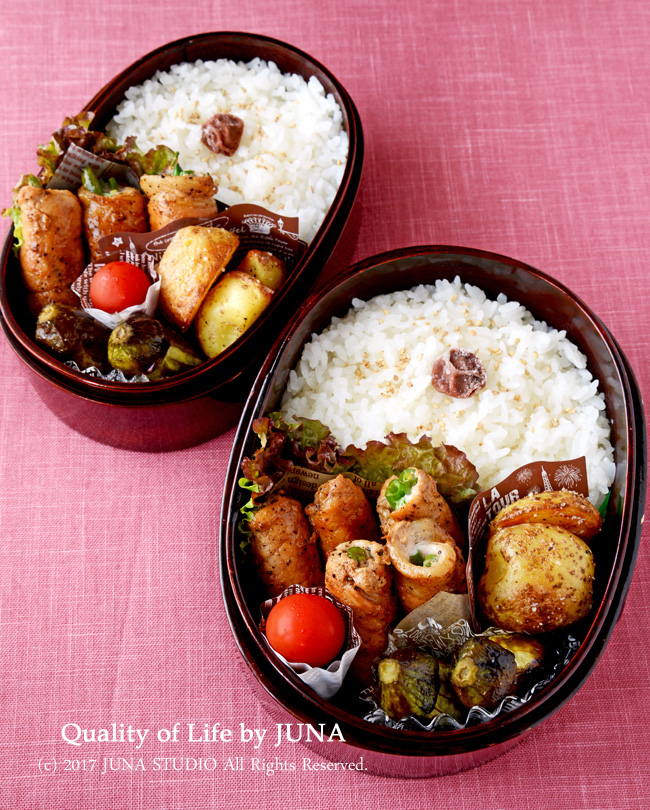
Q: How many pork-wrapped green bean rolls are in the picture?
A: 8